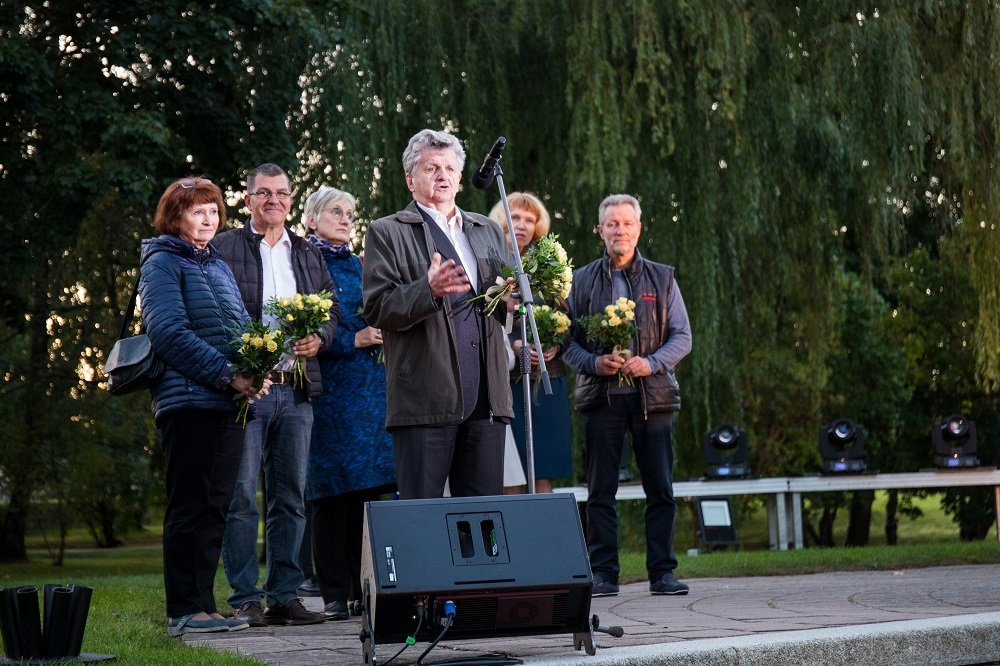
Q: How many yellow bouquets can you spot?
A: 5